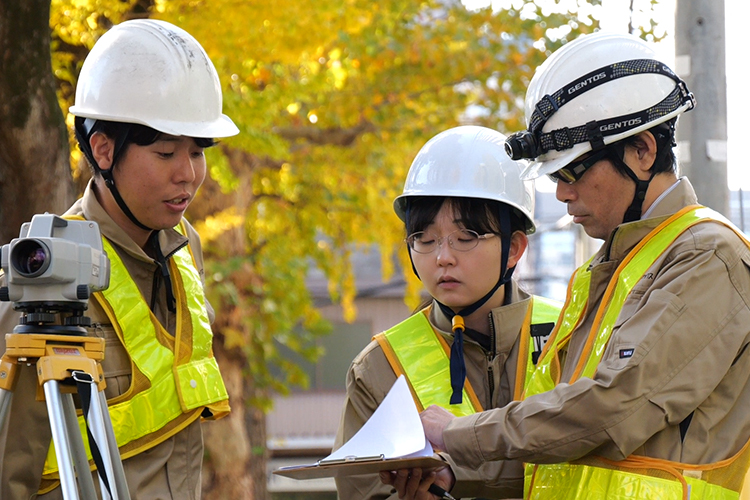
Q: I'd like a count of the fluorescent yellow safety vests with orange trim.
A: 3